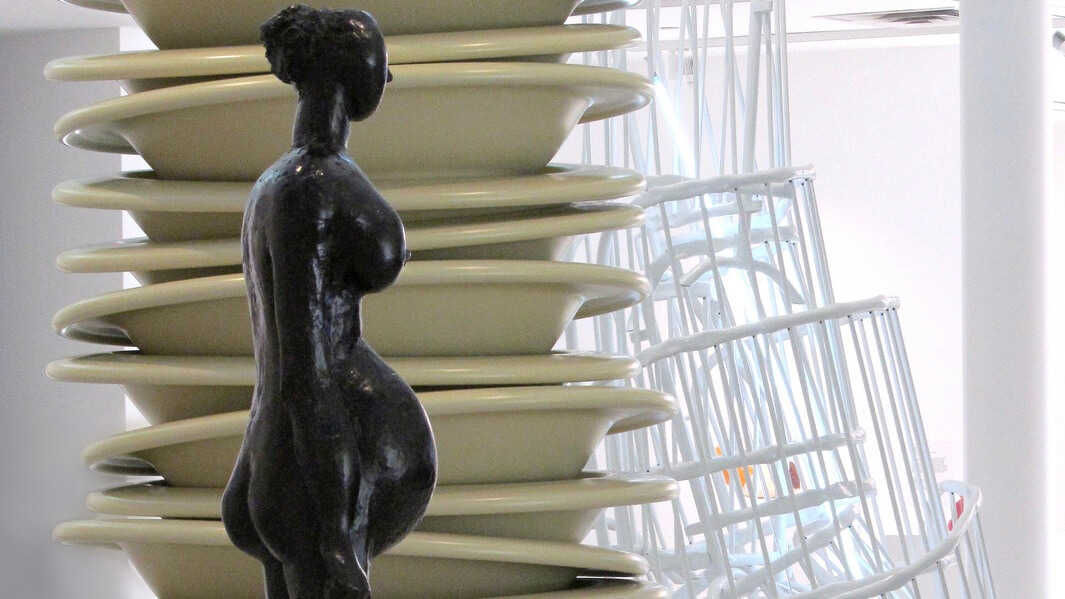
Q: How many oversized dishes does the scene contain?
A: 11